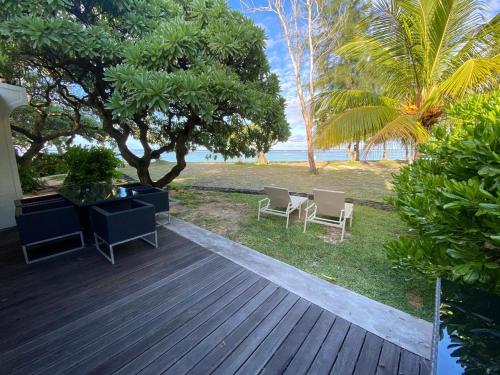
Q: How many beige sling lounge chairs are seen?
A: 2